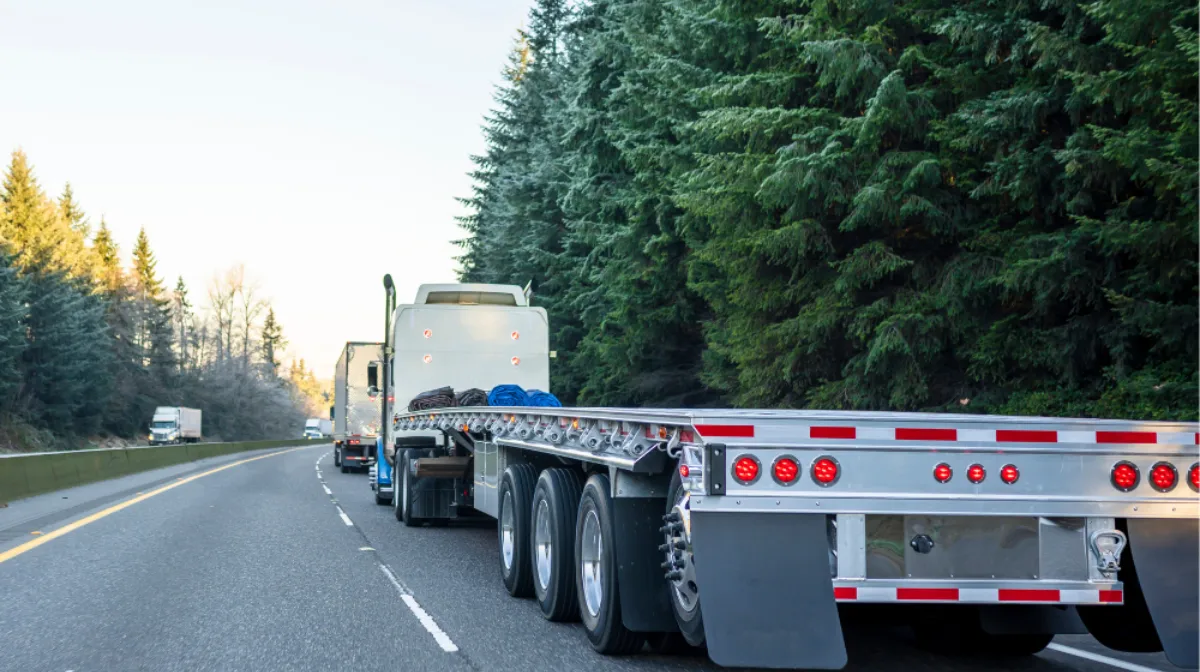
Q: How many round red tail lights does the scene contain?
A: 9